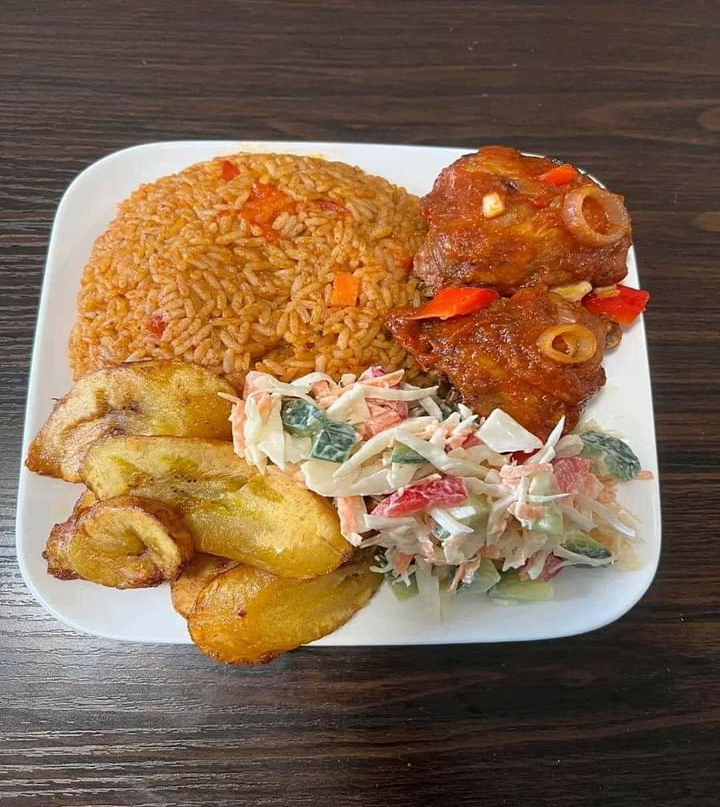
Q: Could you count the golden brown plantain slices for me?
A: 5